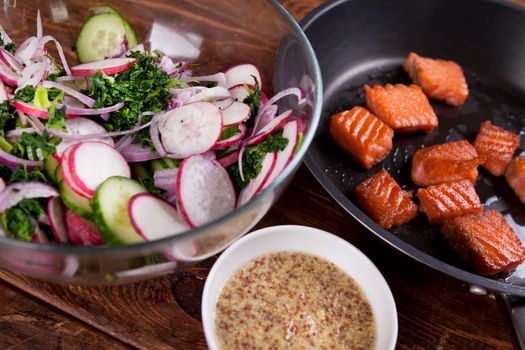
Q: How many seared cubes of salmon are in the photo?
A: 9